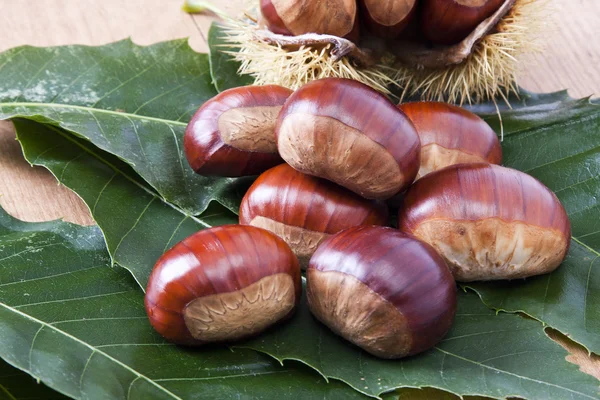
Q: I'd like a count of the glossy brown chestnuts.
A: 10